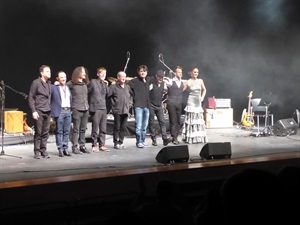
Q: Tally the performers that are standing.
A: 9